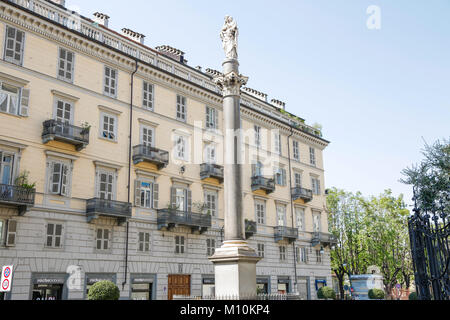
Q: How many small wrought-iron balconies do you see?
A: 11